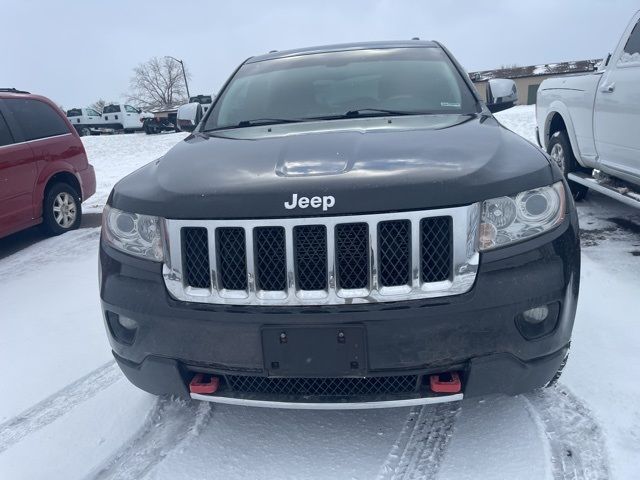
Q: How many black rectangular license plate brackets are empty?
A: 1